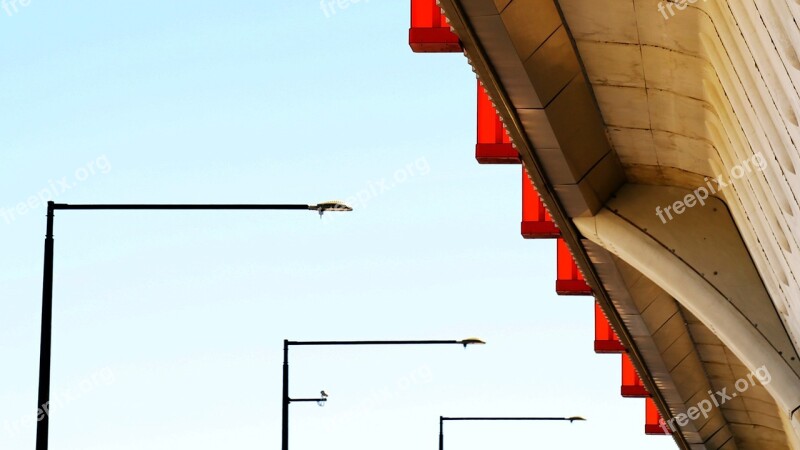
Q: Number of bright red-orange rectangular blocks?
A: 7